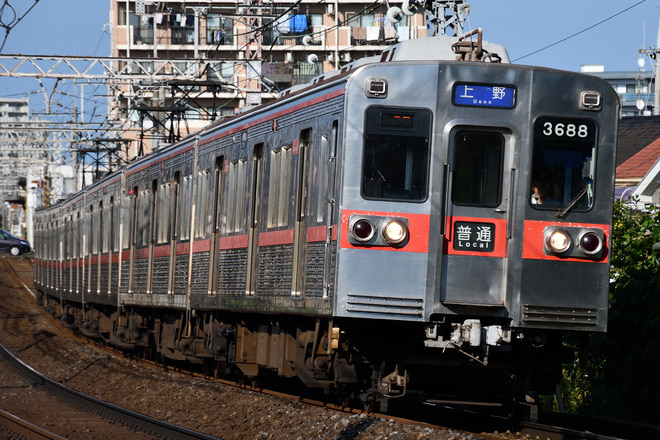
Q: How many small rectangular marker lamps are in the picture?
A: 2